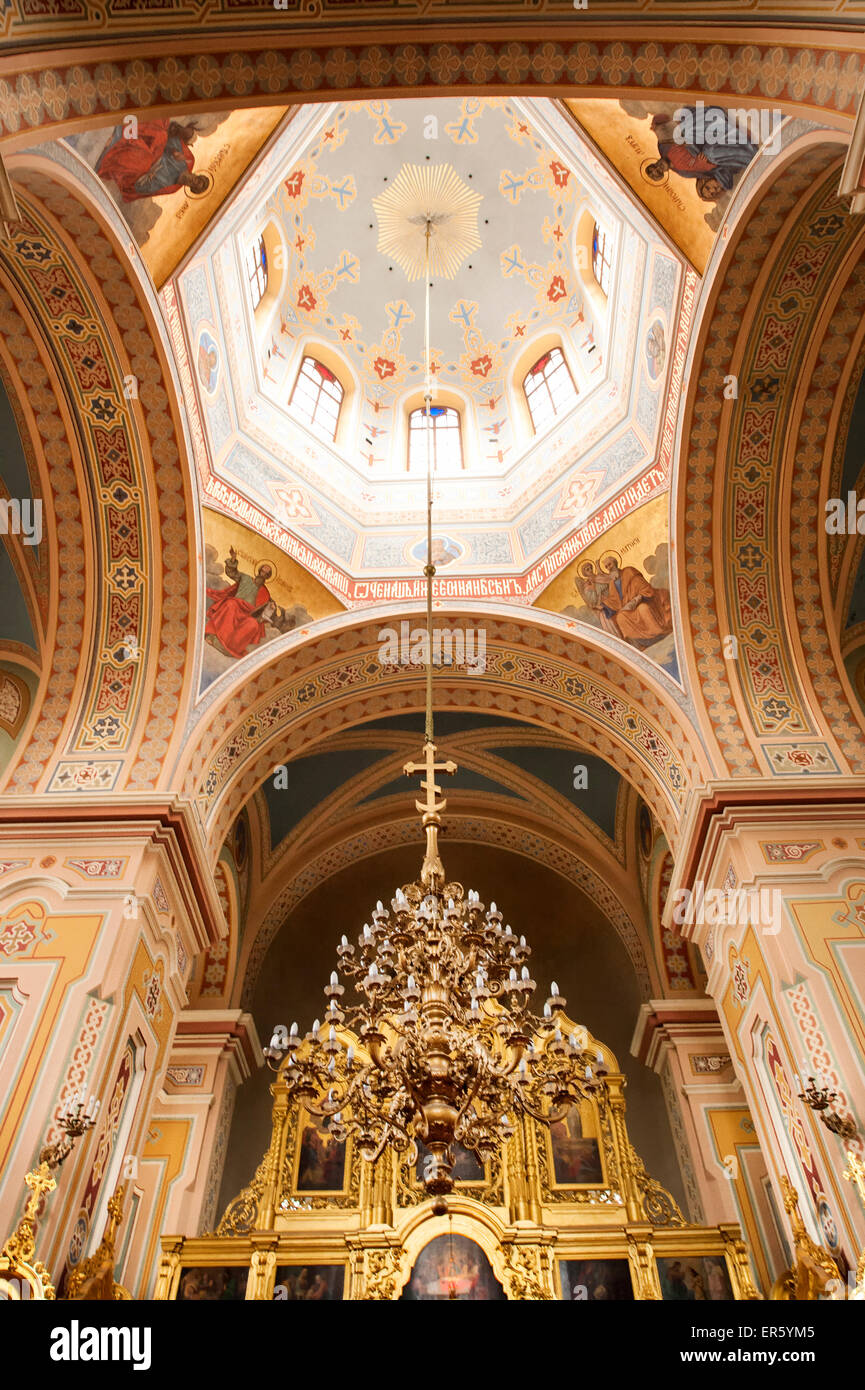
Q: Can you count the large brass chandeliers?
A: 1